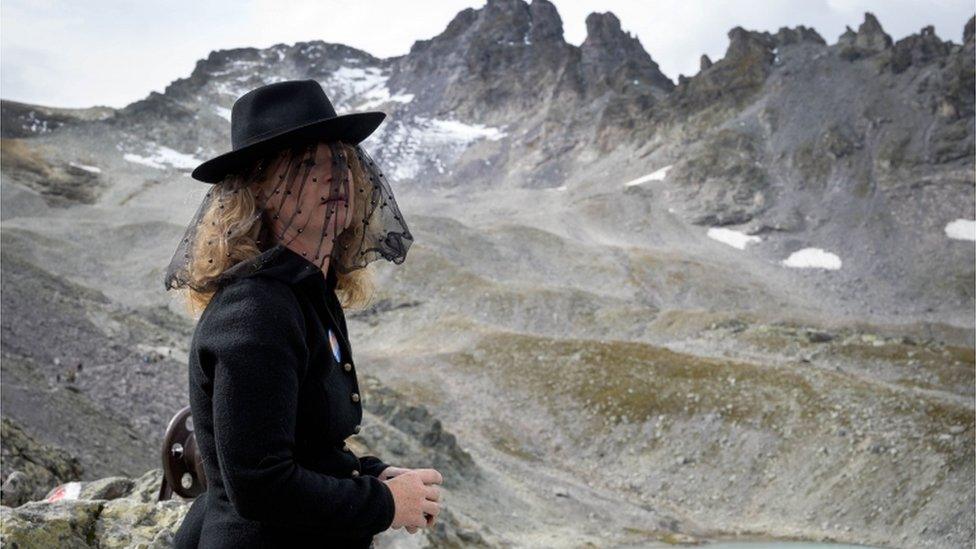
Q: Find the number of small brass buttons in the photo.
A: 5